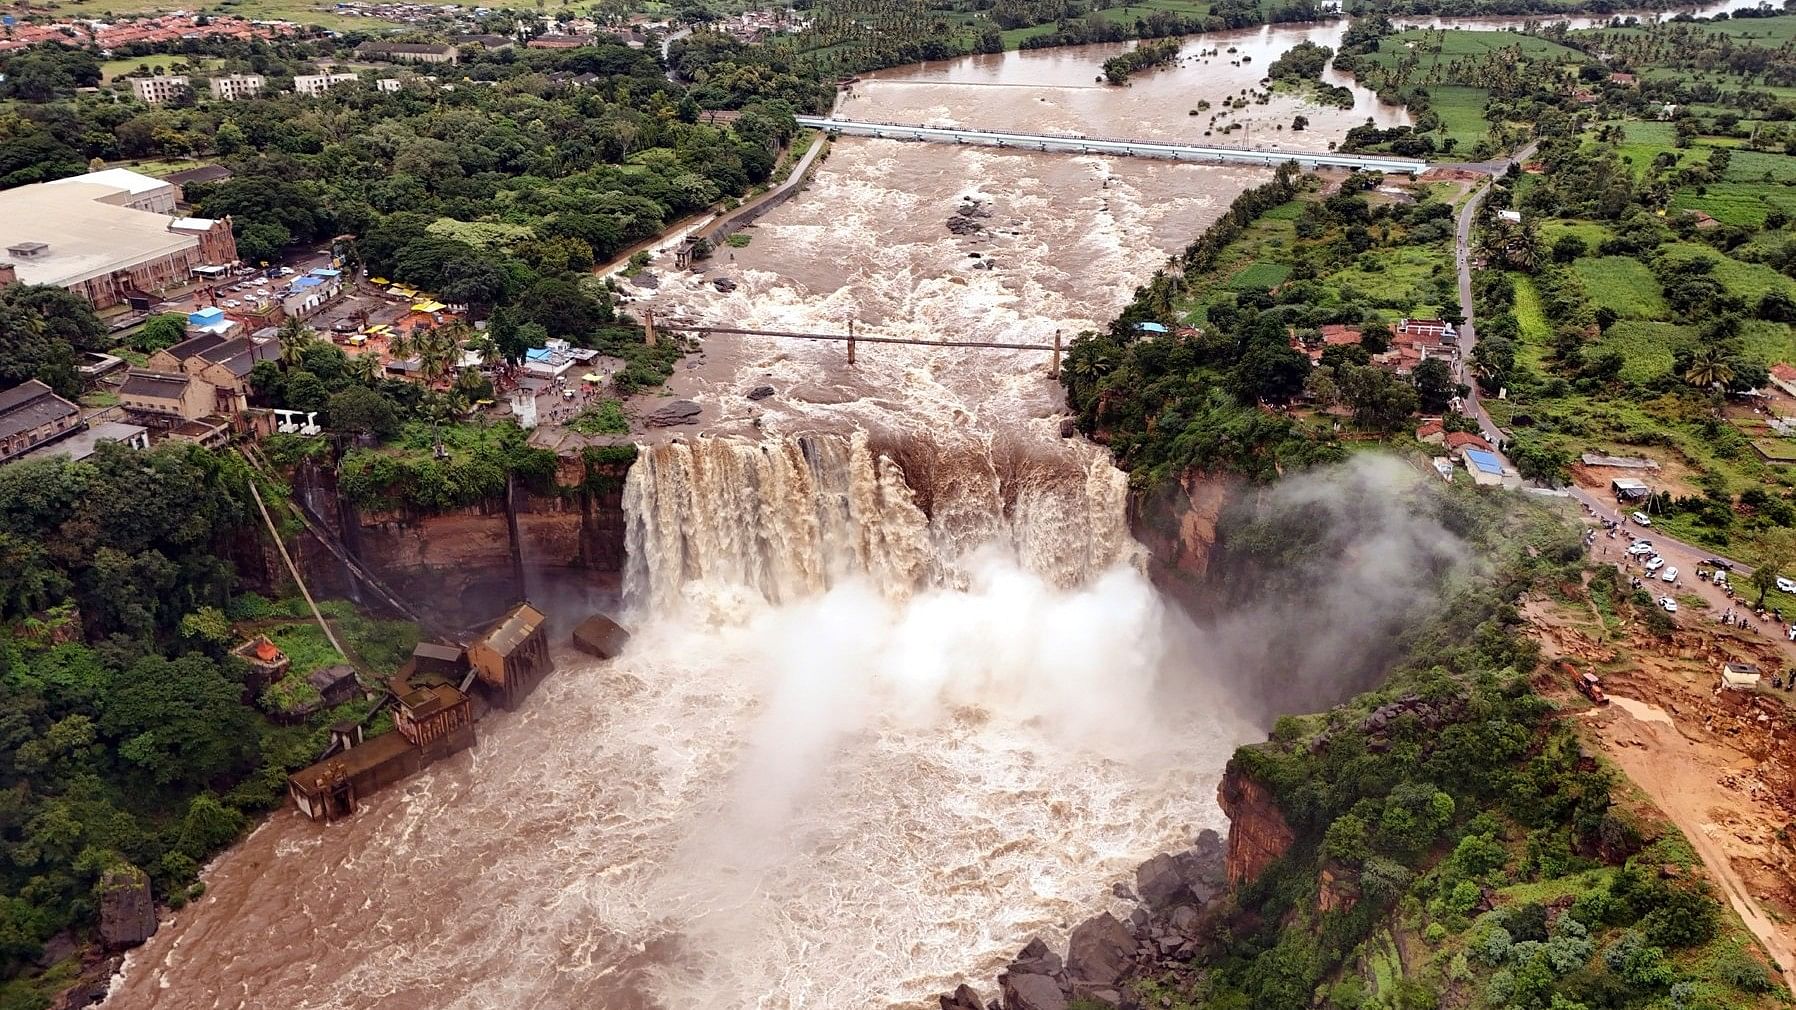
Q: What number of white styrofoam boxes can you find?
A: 0